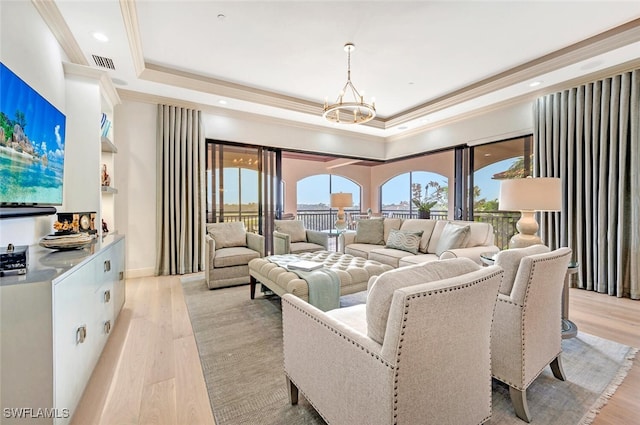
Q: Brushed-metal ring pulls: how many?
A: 5